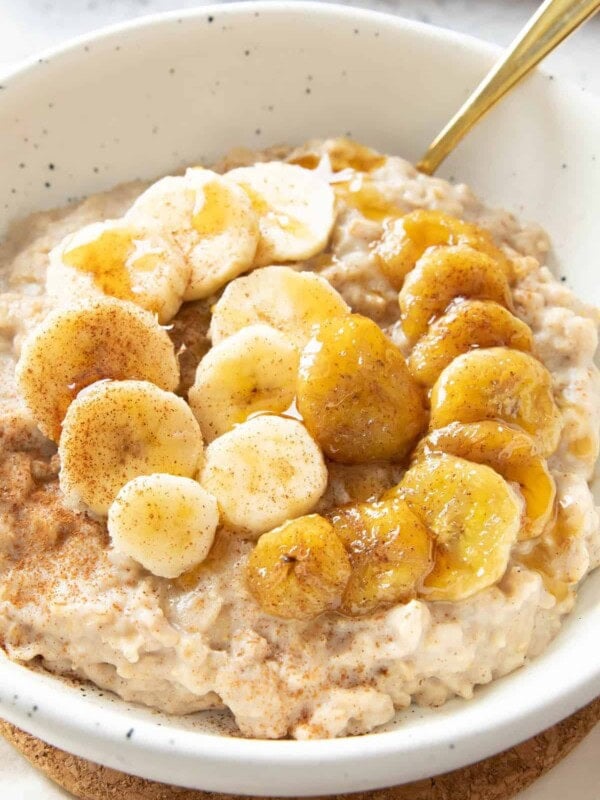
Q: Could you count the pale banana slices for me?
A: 9